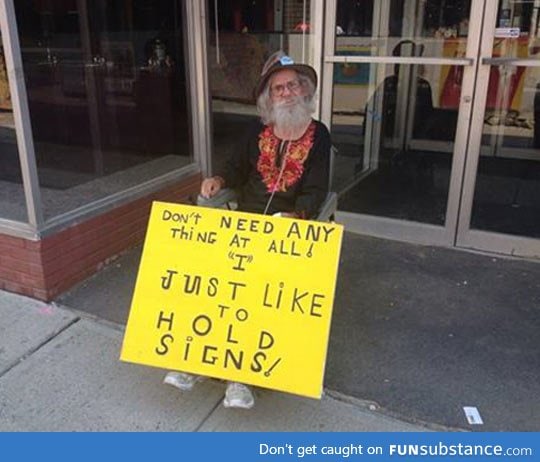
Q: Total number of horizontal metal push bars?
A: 2